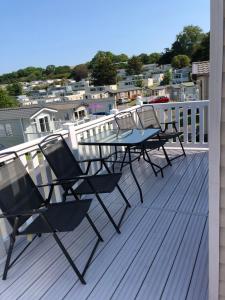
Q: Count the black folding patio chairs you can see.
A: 4